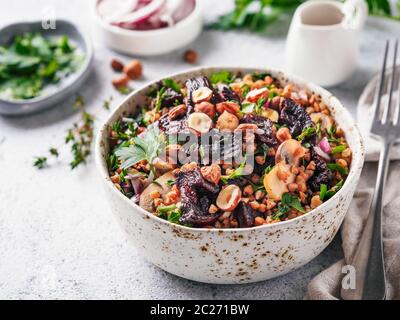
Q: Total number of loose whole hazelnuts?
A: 4